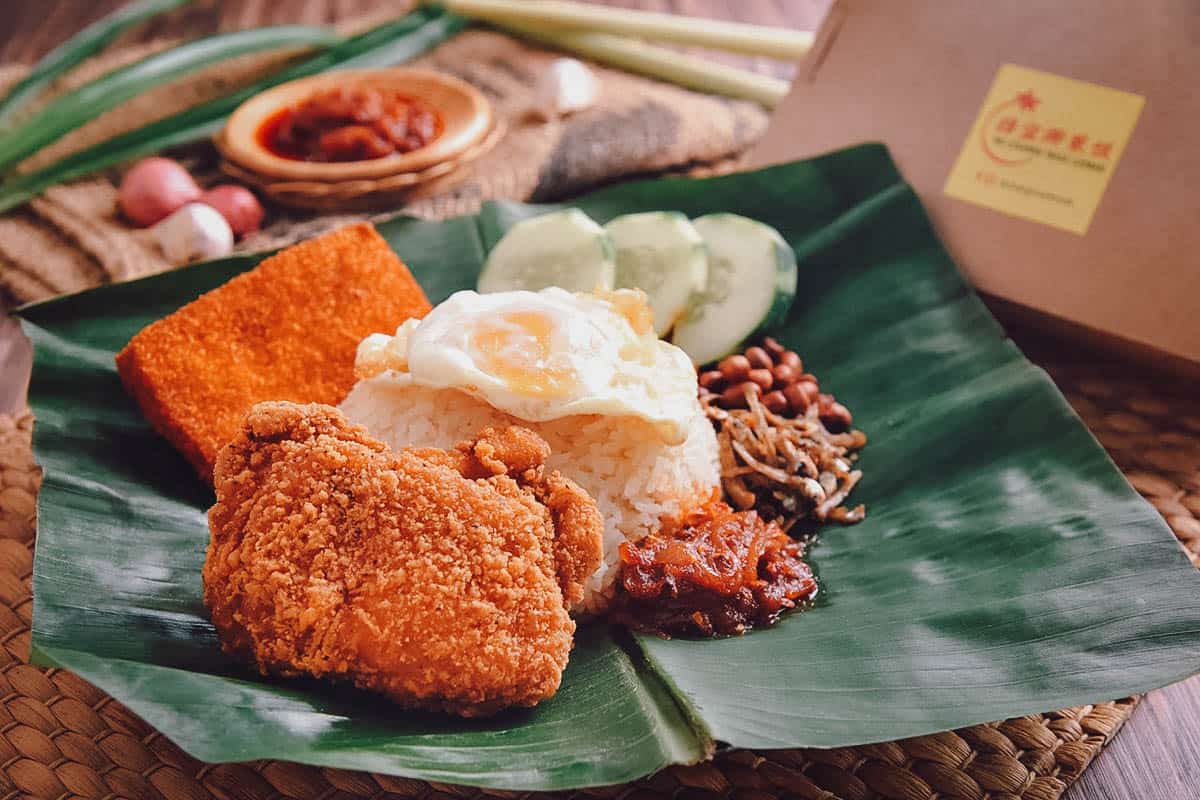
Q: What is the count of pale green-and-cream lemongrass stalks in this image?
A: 2